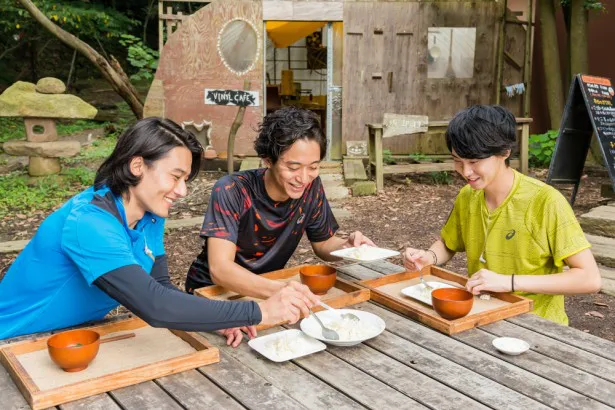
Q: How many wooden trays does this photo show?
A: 3